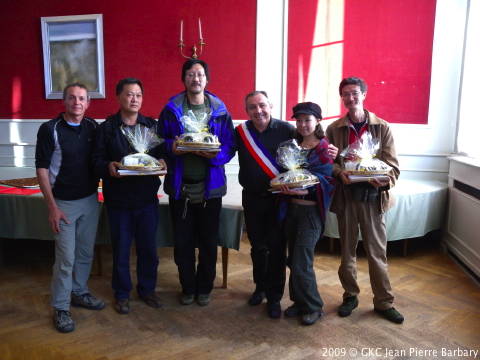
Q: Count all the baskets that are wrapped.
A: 4